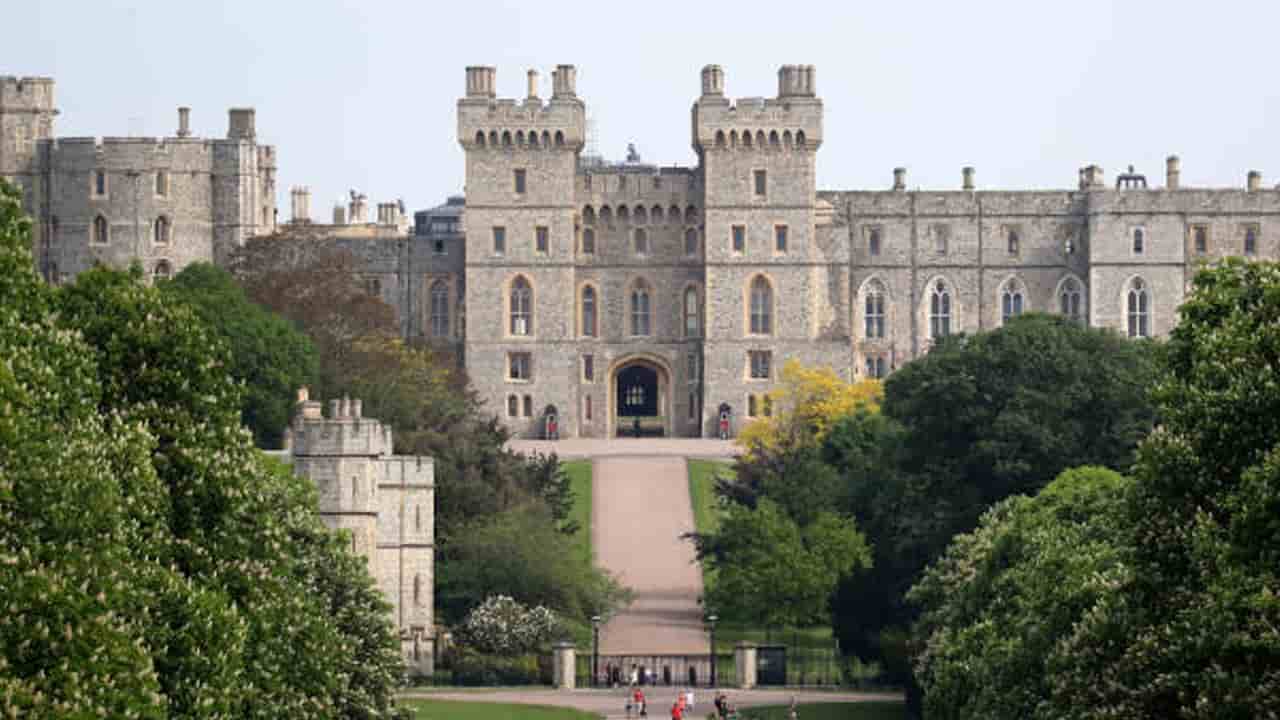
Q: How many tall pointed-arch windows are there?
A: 11